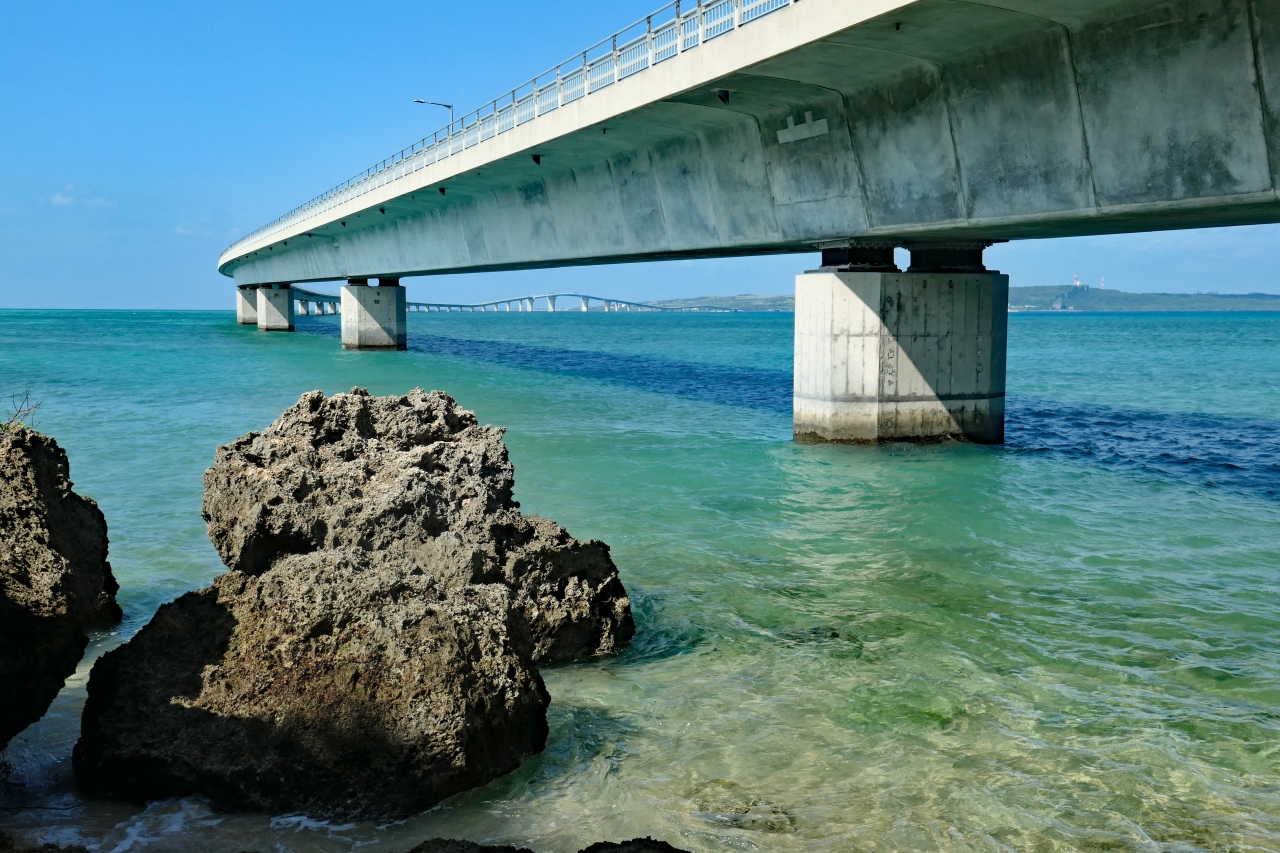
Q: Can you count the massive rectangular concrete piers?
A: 4